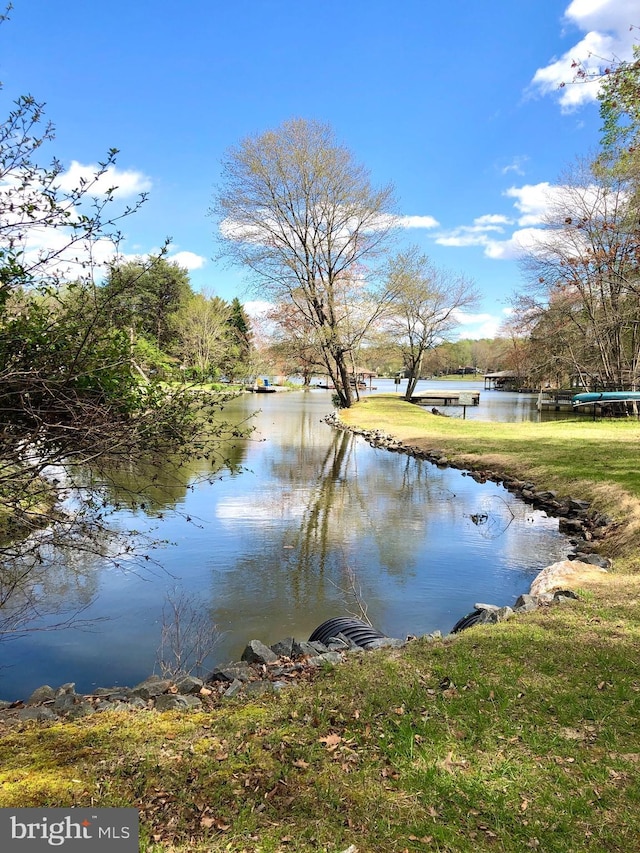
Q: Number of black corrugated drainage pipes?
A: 2